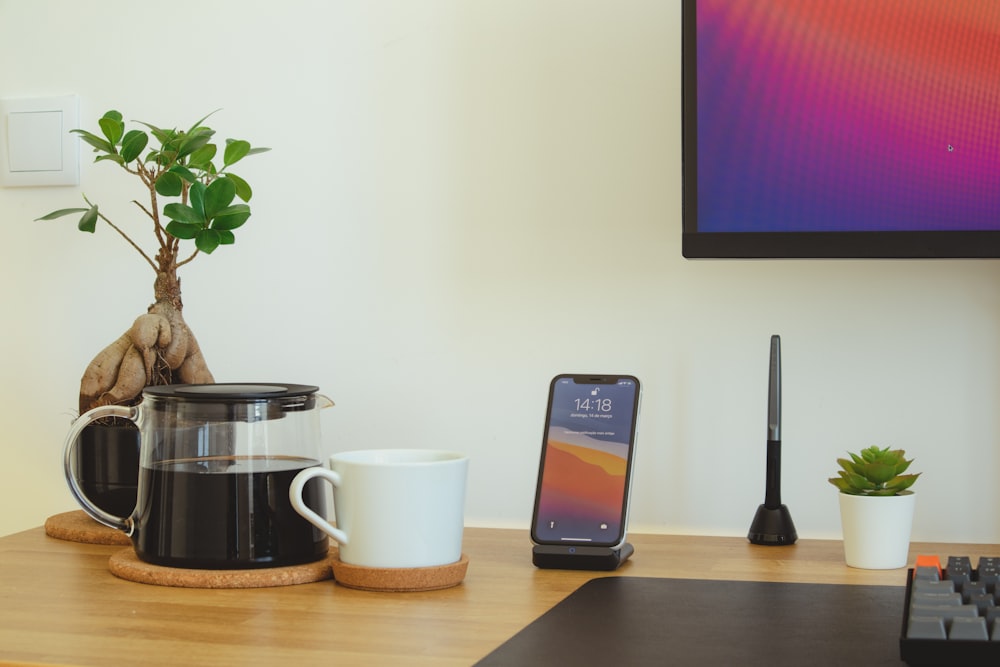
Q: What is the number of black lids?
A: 1